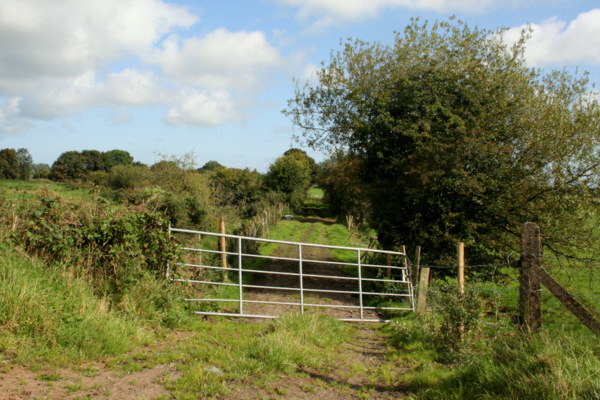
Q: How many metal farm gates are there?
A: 1